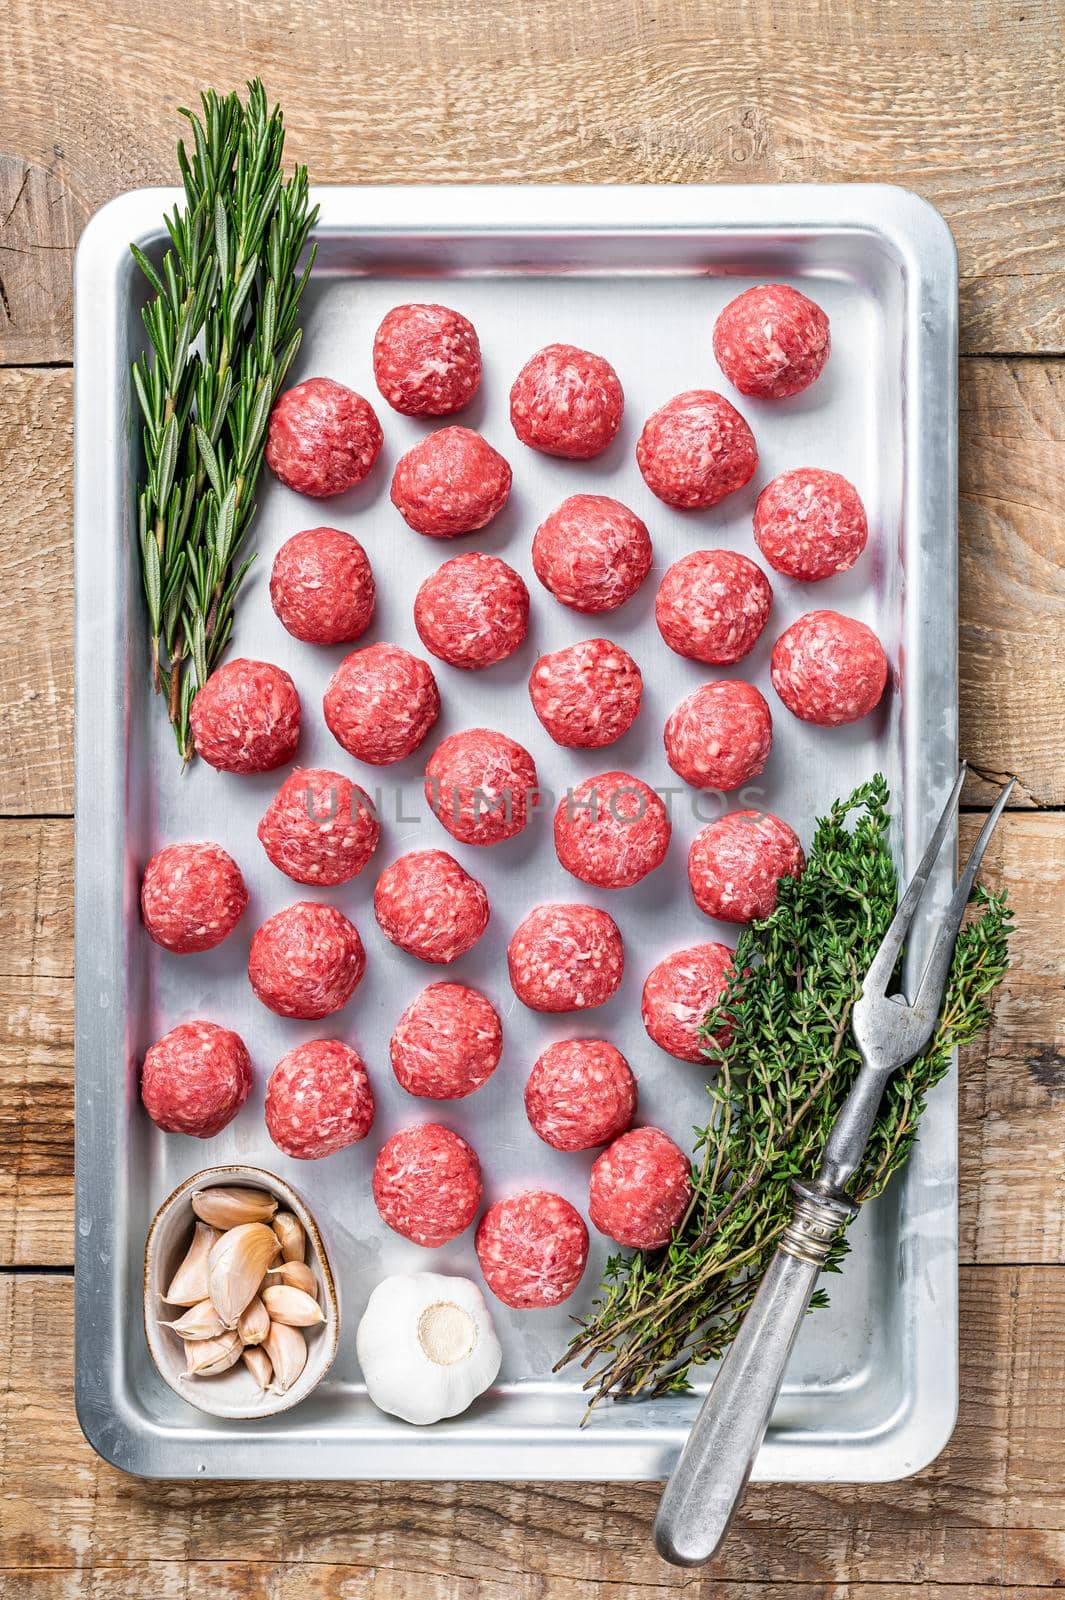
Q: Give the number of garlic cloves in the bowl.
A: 11